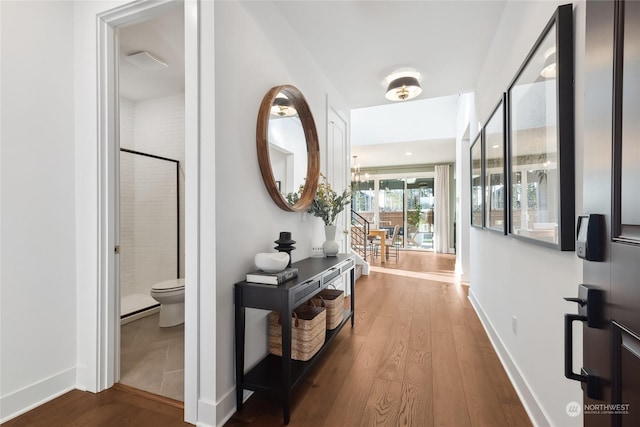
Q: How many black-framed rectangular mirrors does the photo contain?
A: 3